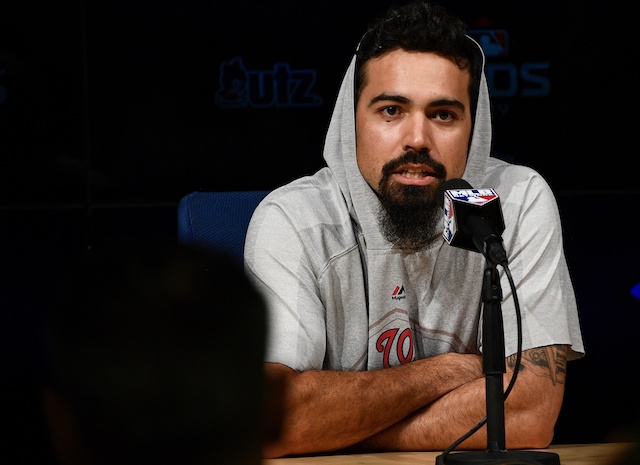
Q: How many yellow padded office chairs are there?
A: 0